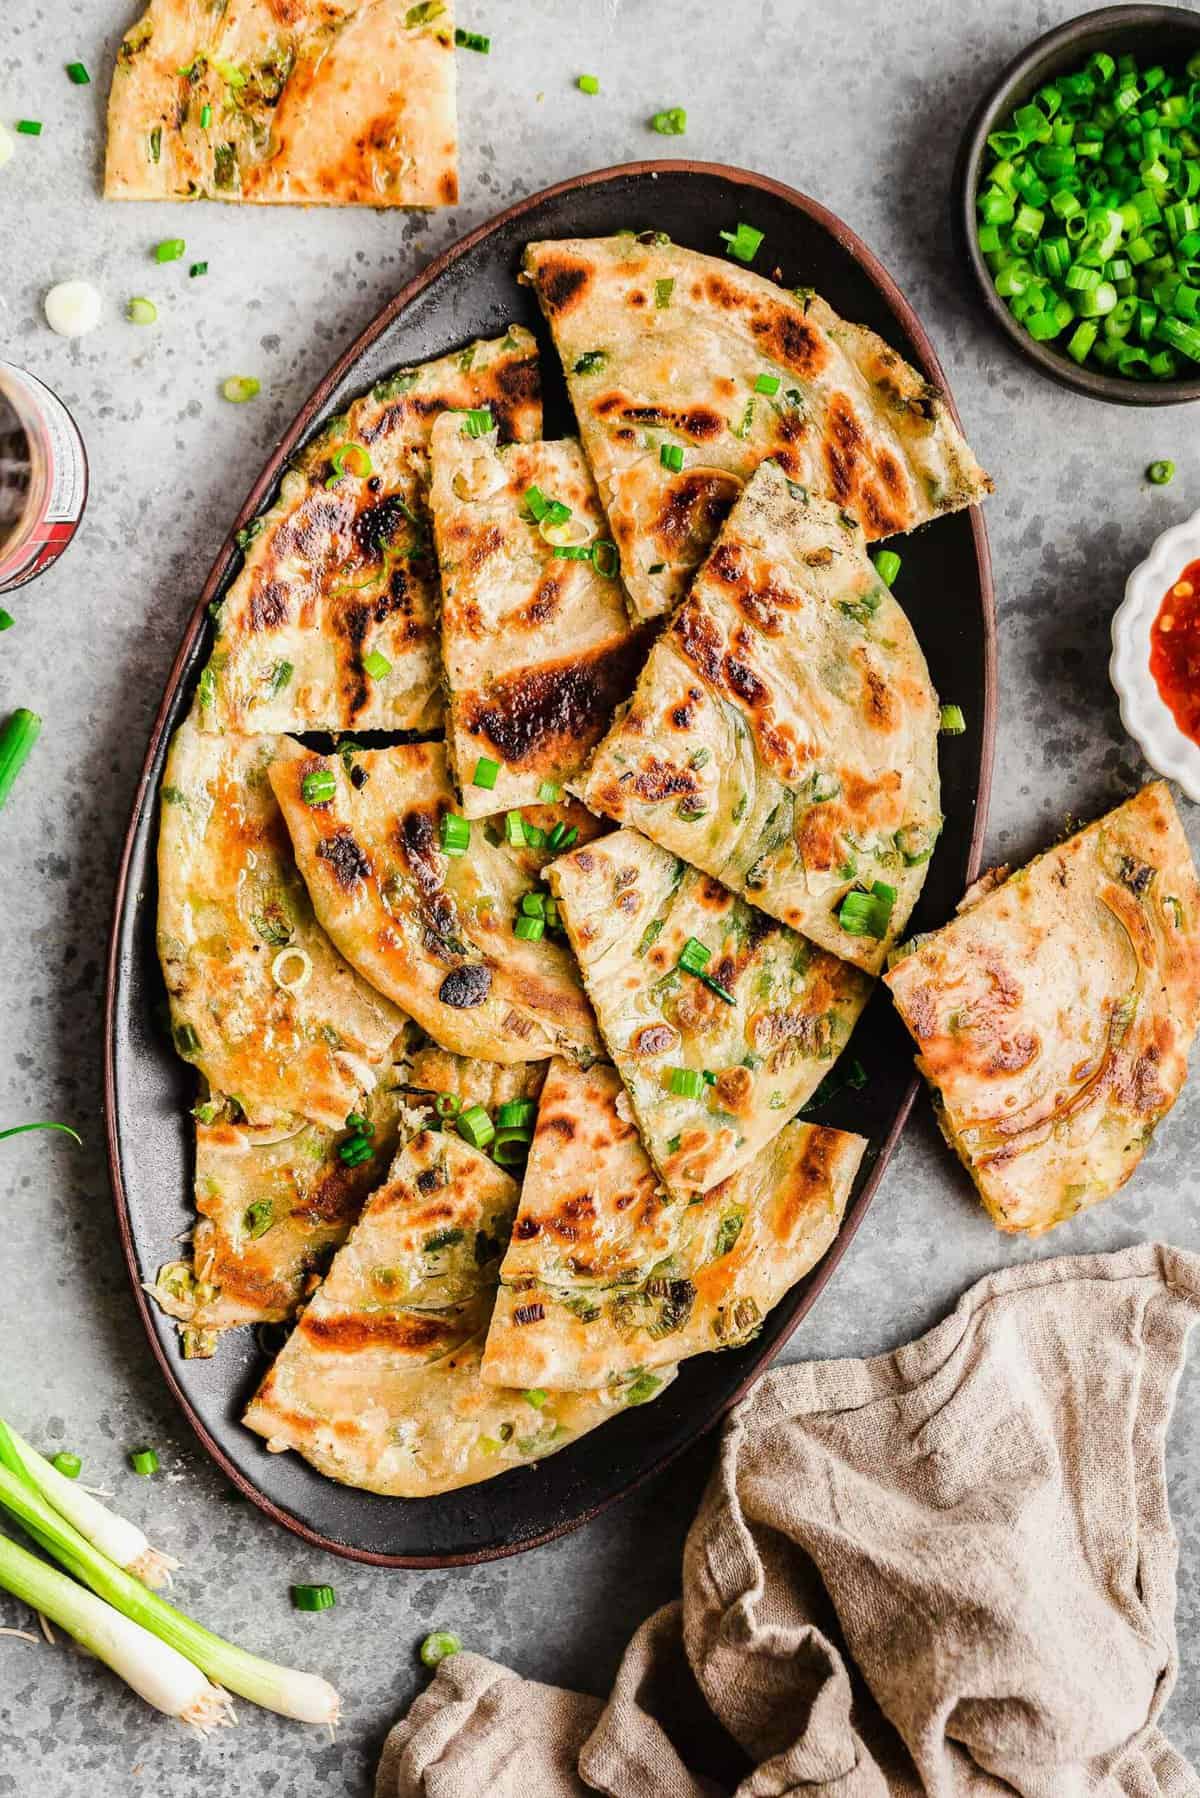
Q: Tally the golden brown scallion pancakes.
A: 12